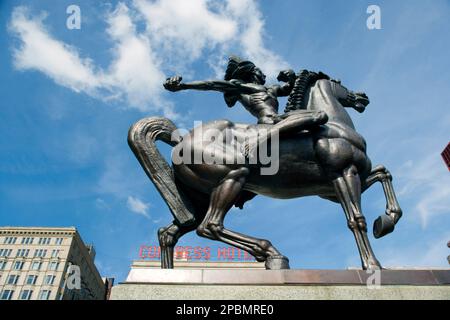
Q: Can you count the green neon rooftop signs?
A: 0